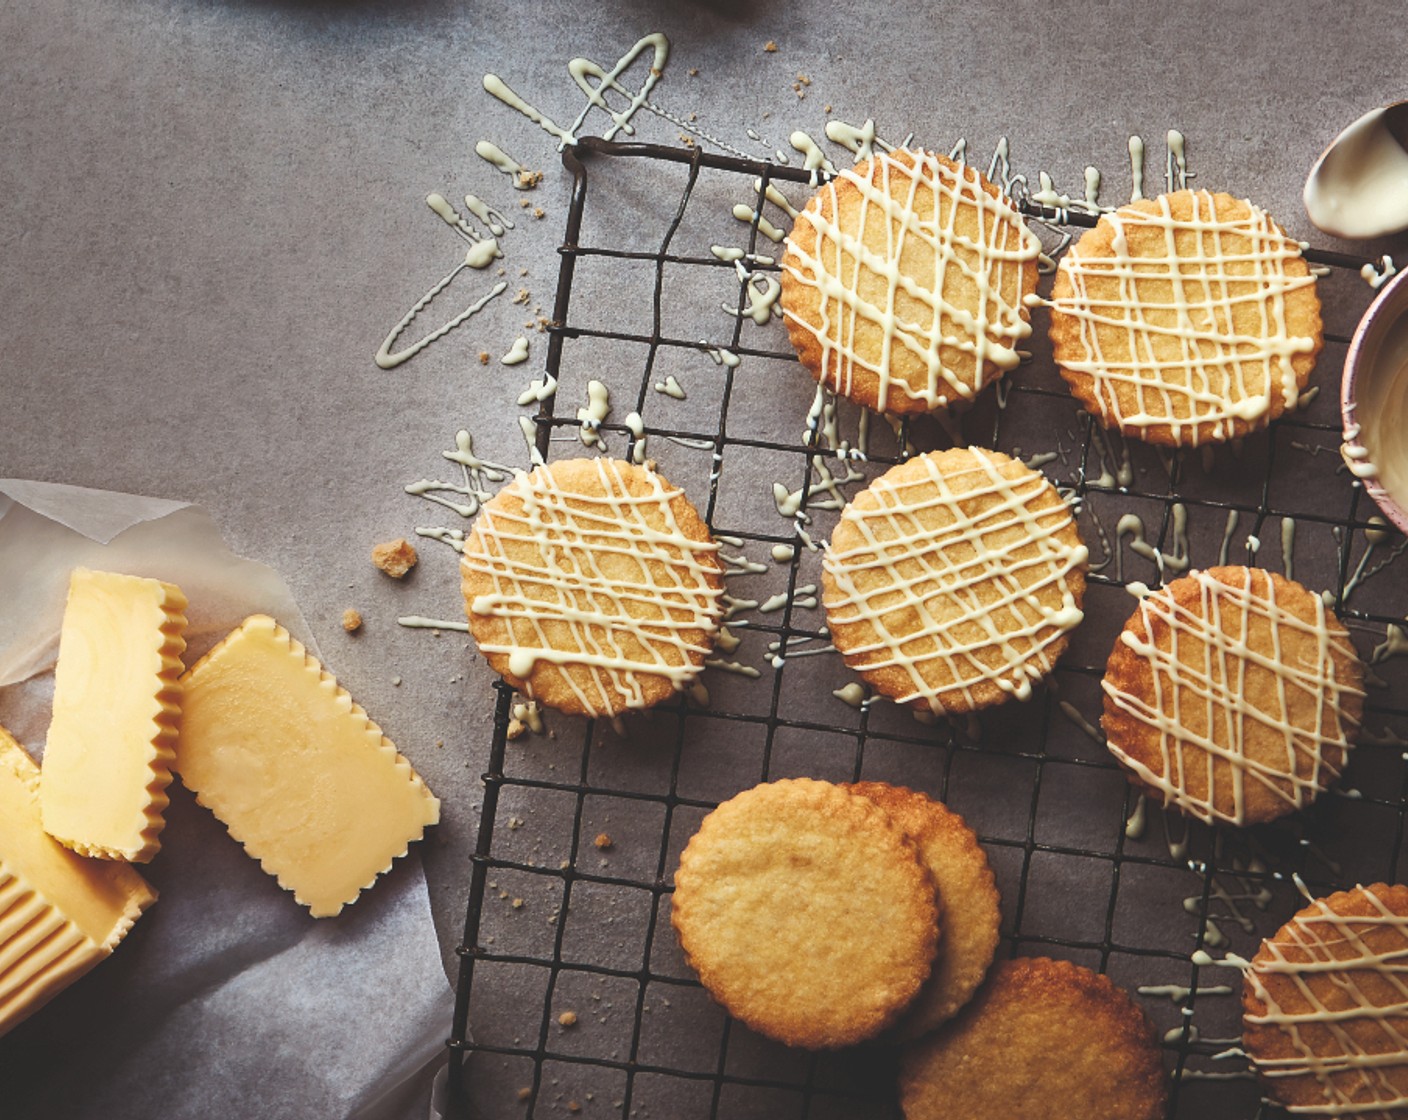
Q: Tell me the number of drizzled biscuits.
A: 6